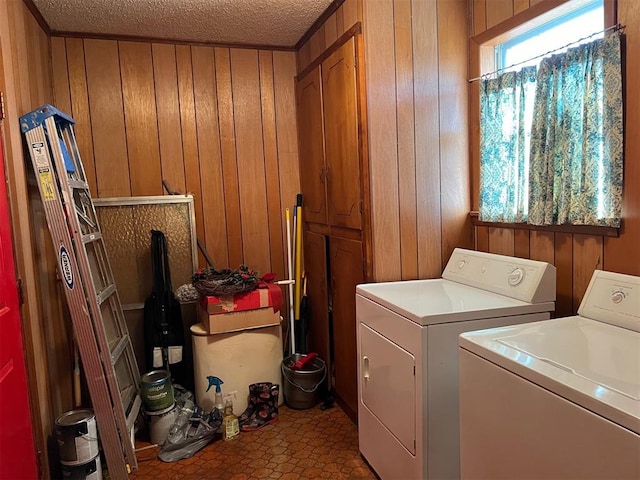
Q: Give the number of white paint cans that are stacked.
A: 2